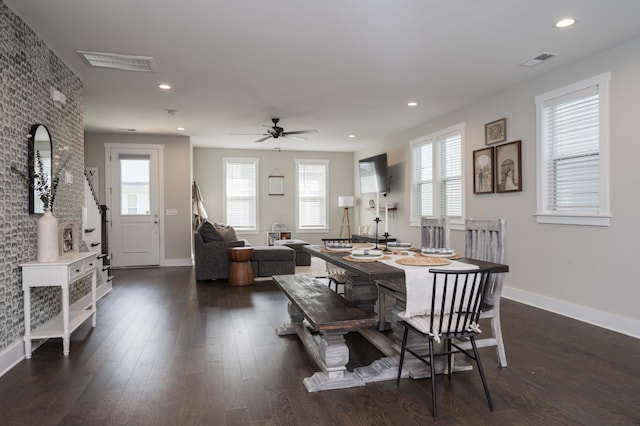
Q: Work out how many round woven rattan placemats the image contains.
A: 6